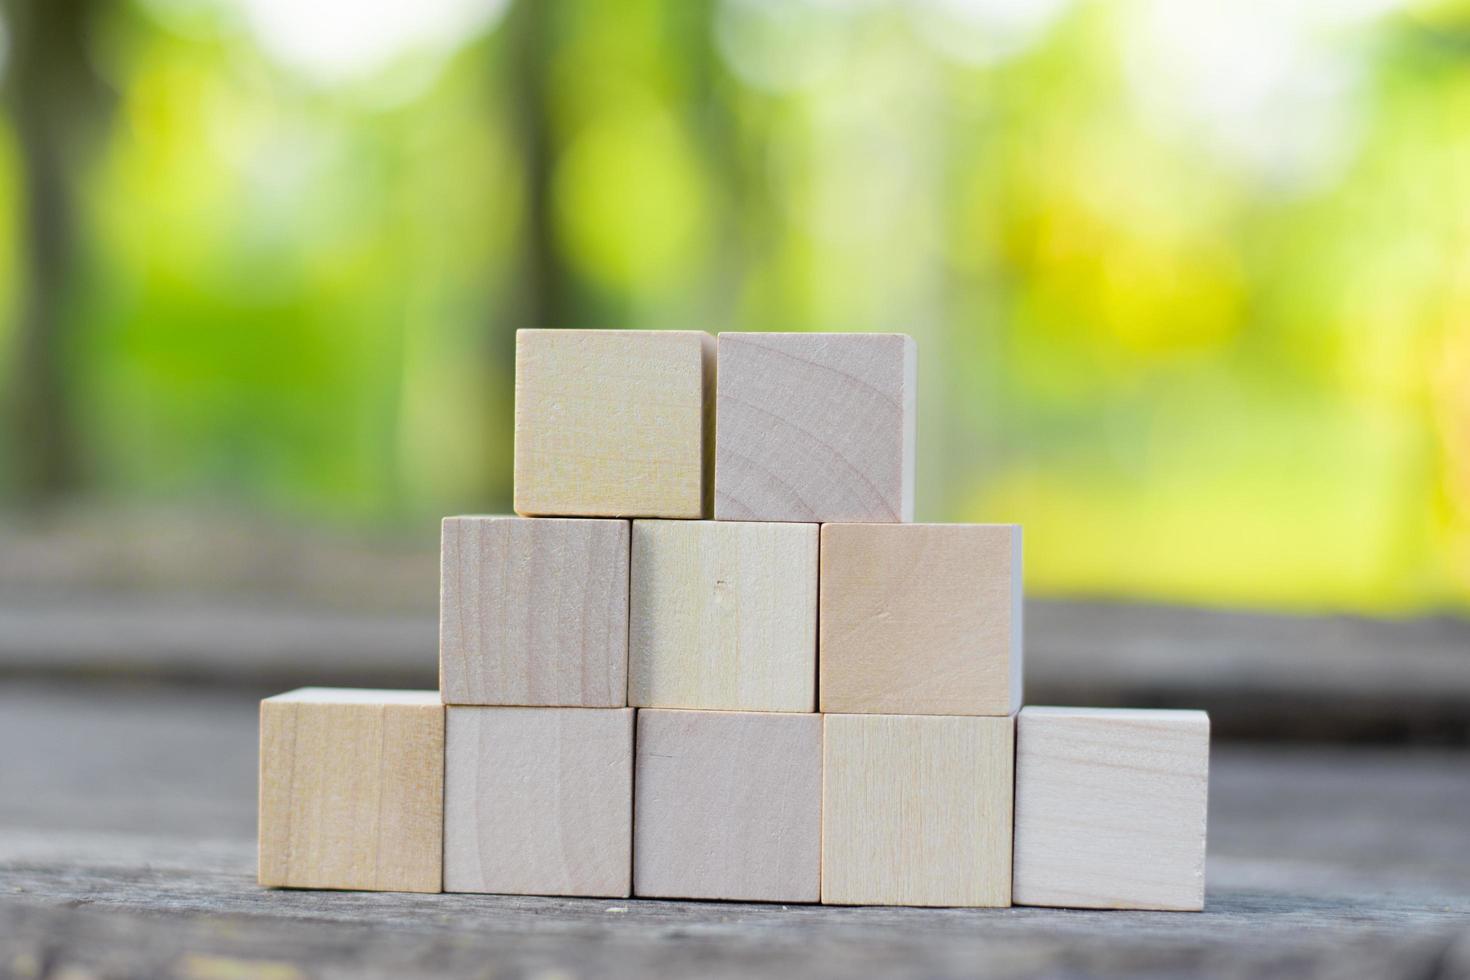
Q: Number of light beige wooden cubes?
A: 10